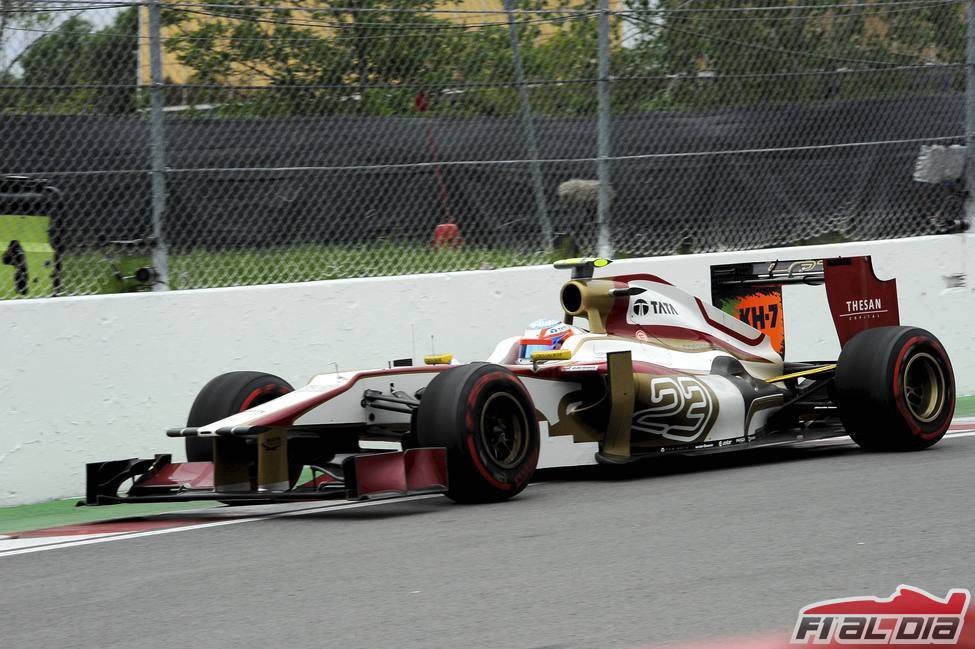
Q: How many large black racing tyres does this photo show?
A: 3